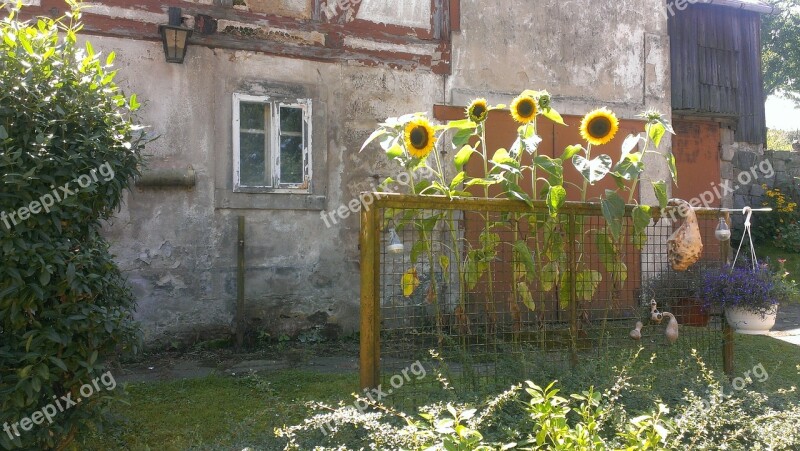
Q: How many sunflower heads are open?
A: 4